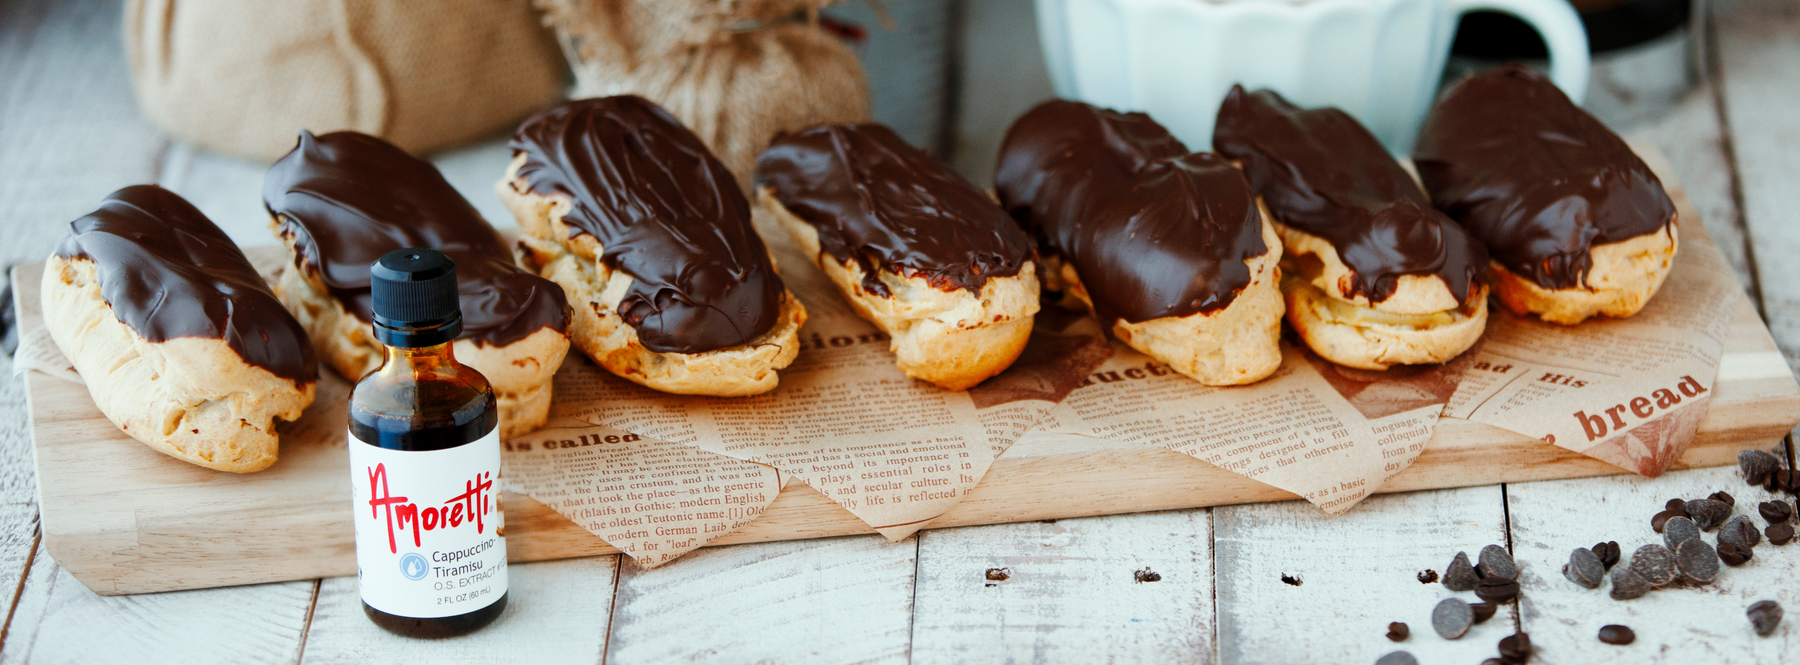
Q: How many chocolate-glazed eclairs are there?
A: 7